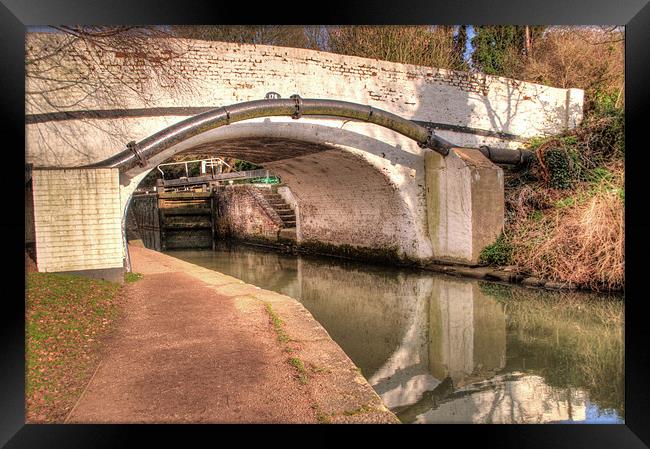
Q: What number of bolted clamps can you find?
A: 3